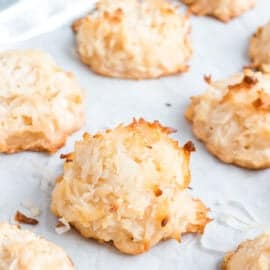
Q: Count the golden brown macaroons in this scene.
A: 8